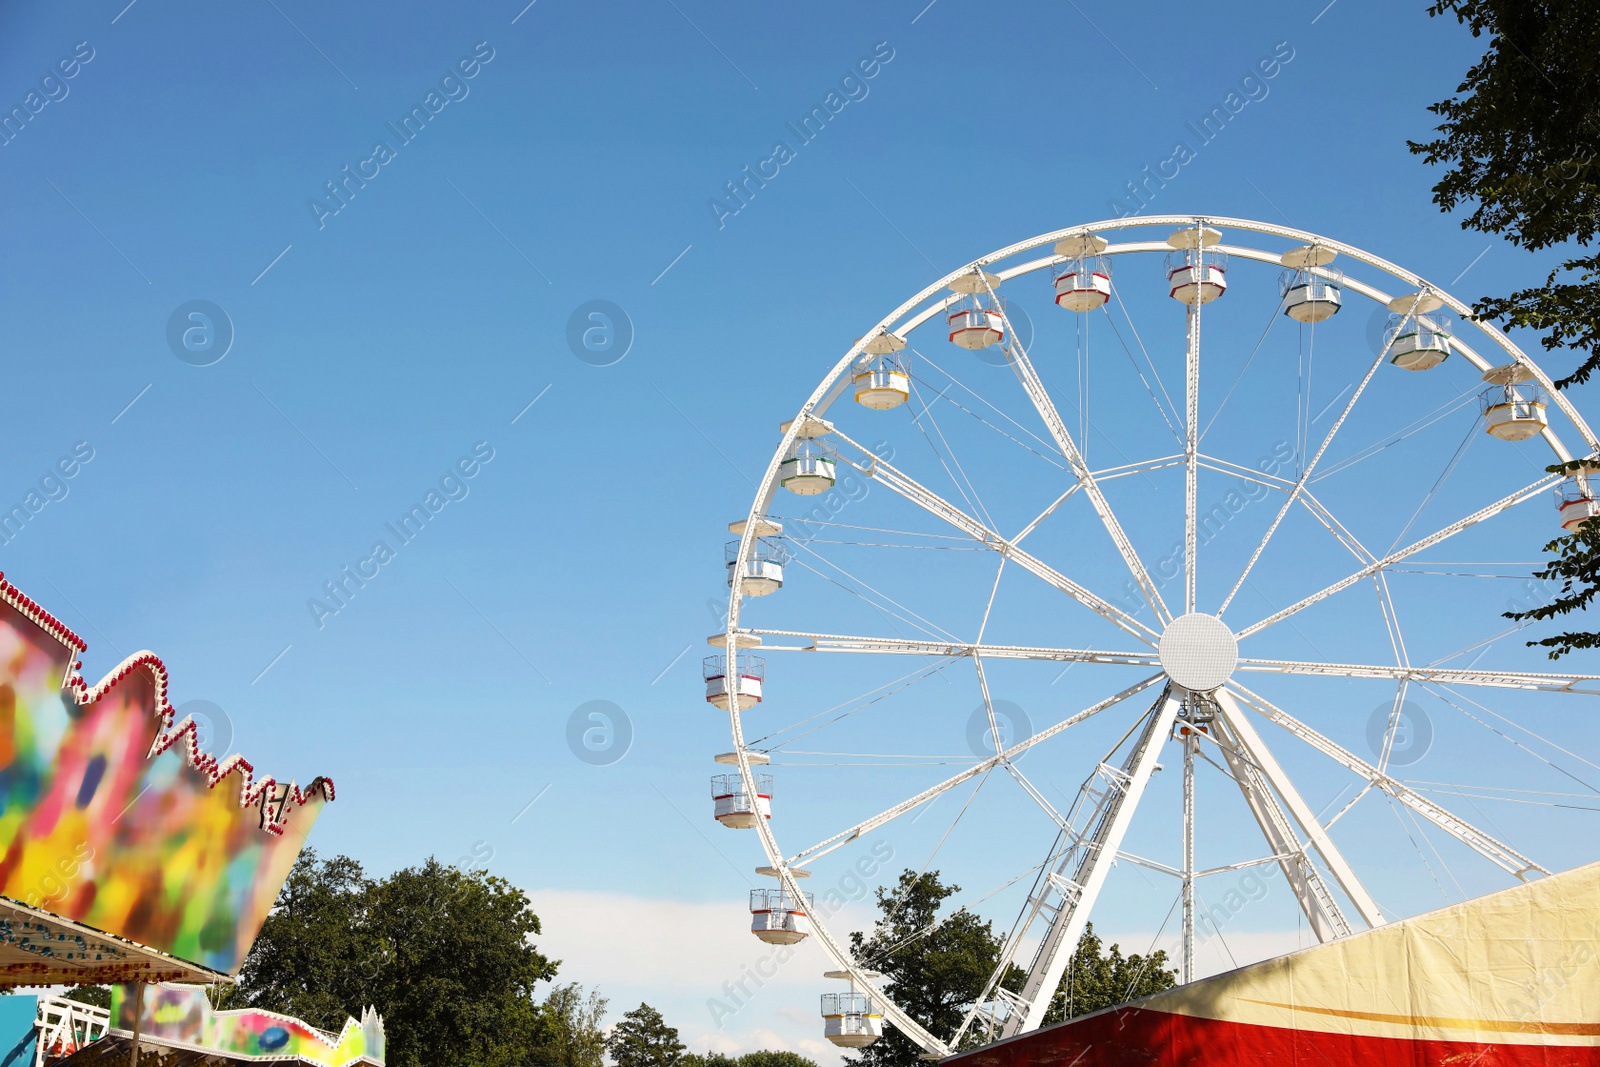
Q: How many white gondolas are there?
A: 14